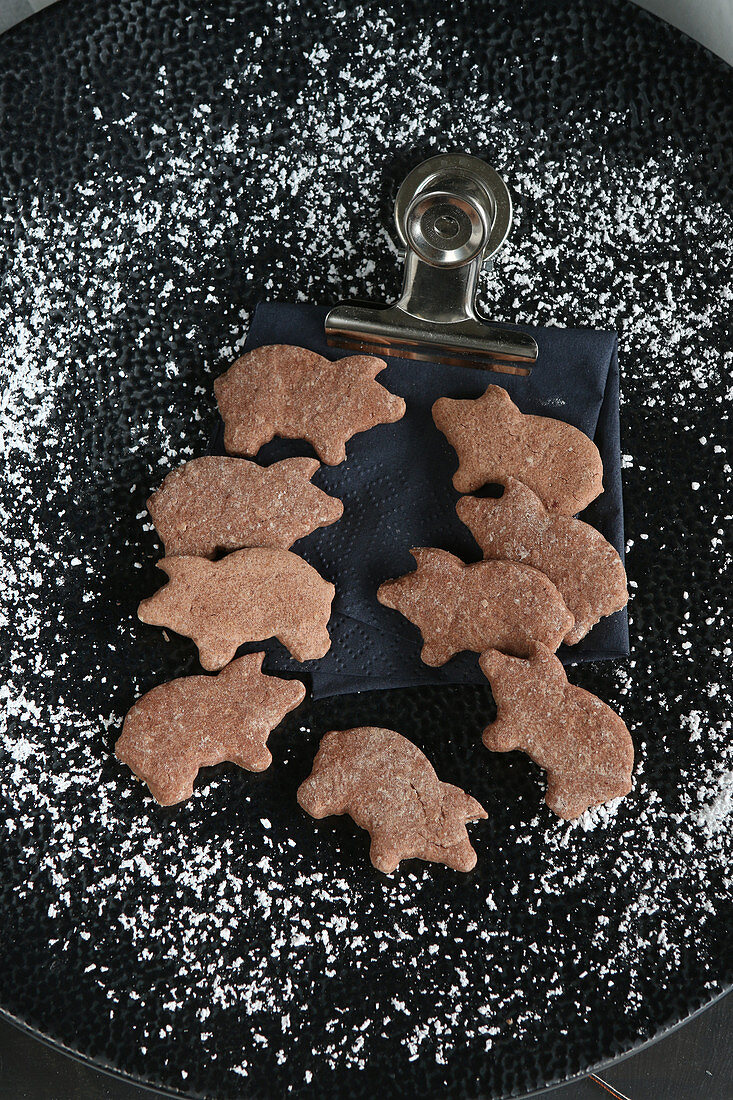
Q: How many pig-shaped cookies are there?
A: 9